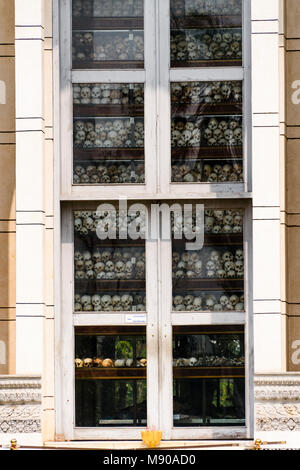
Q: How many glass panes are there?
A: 8